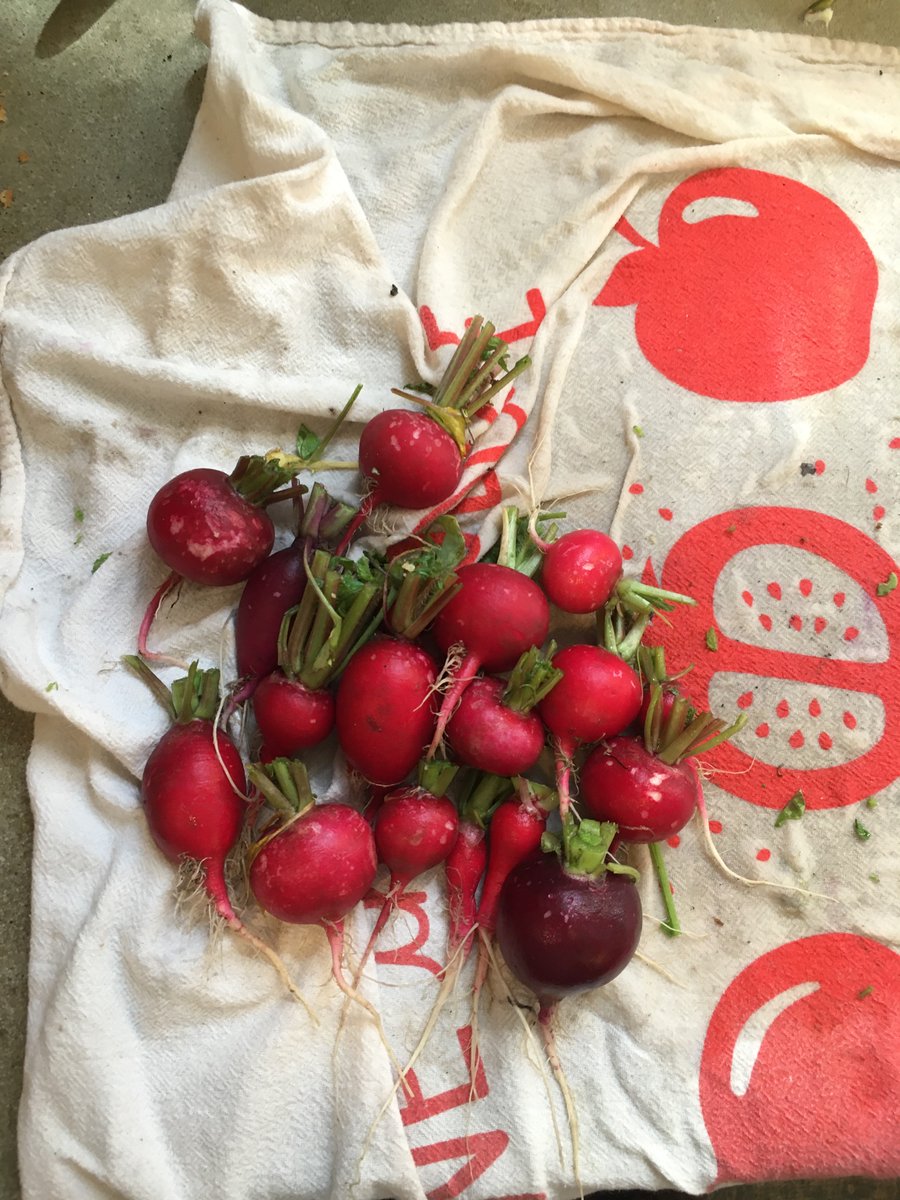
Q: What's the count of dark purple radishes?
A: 2